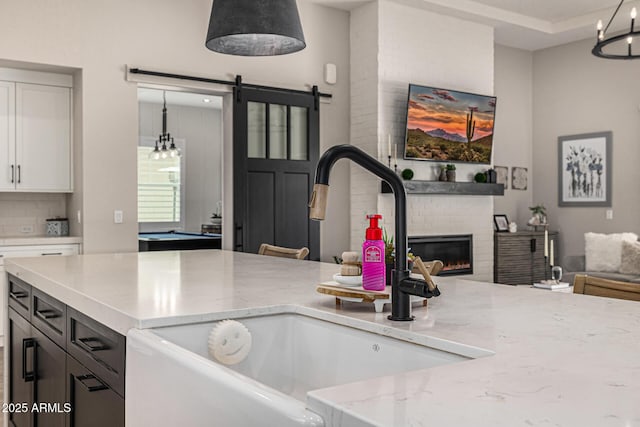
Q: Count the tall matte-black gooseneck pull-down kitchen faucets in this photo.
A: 1